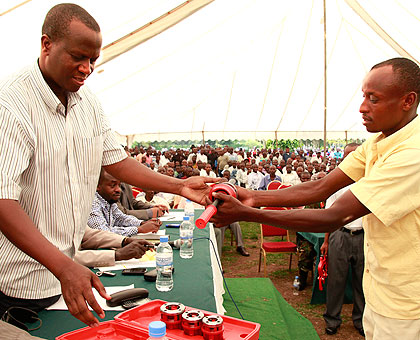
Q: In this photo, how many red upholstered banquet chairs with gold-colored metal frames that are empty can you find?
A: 3